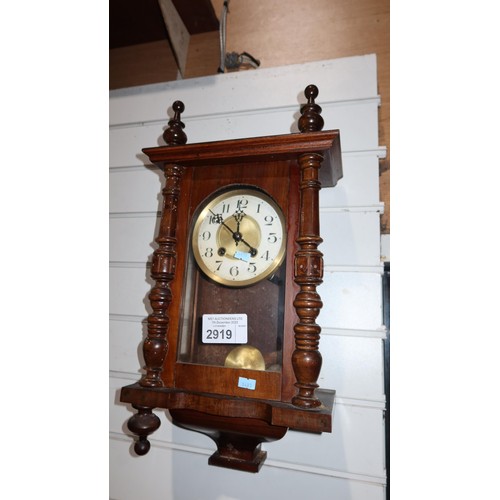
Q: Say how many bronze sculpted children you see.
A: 0